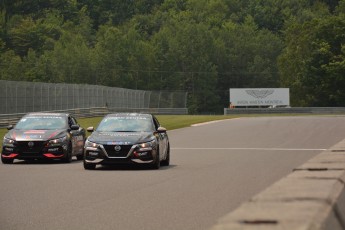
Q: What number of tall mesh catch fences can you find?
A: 1